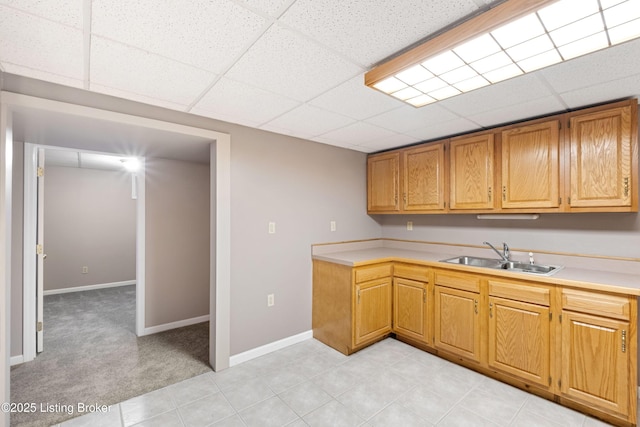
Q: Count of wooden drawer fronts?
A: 5